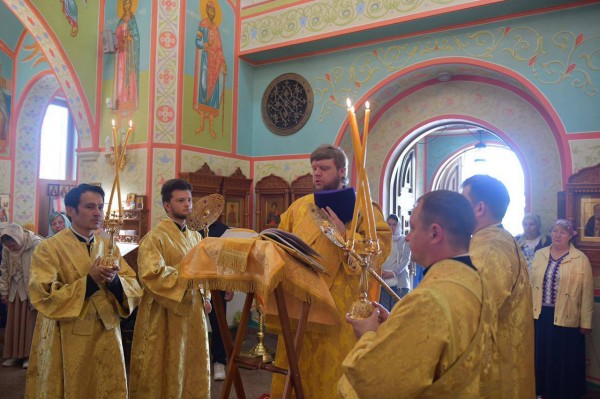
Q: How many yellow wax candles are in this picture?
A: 5